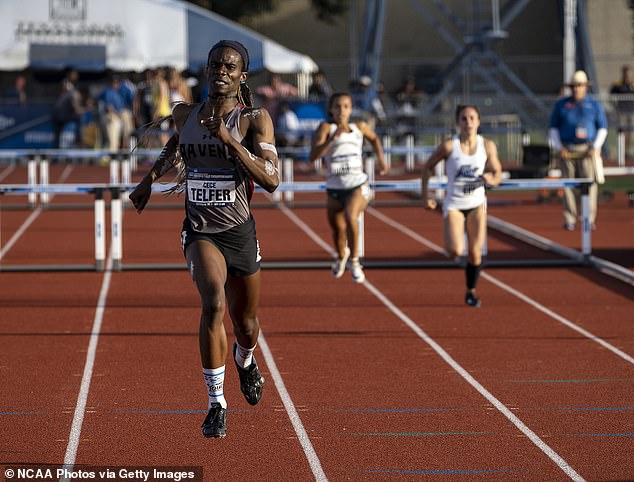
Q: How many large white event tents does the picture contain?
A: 1